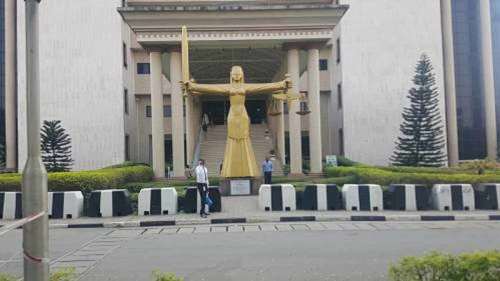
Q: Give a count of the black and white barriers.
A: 11